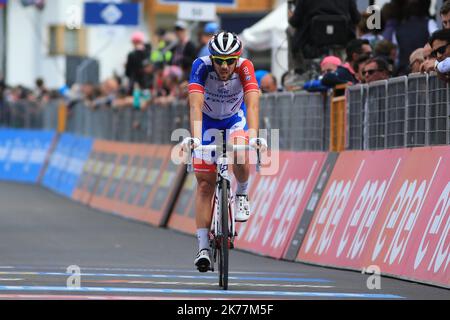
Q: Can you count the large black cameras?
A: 1